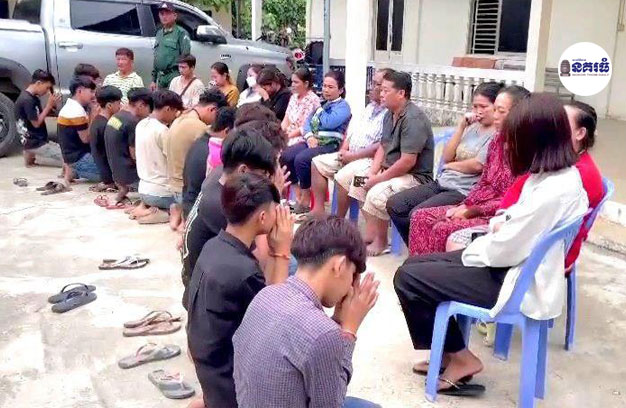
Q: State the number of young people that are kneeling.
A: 13